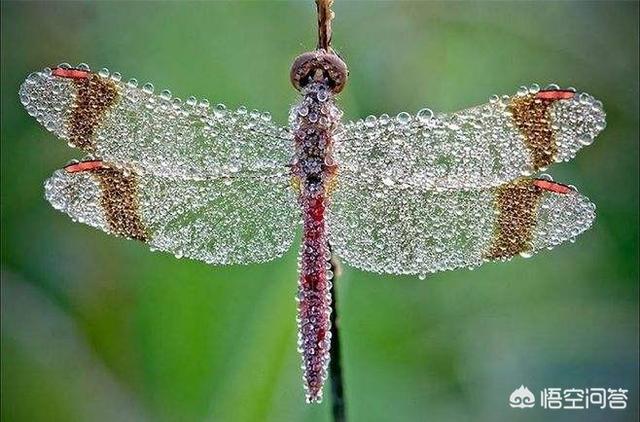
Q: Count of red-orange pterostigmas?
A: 4